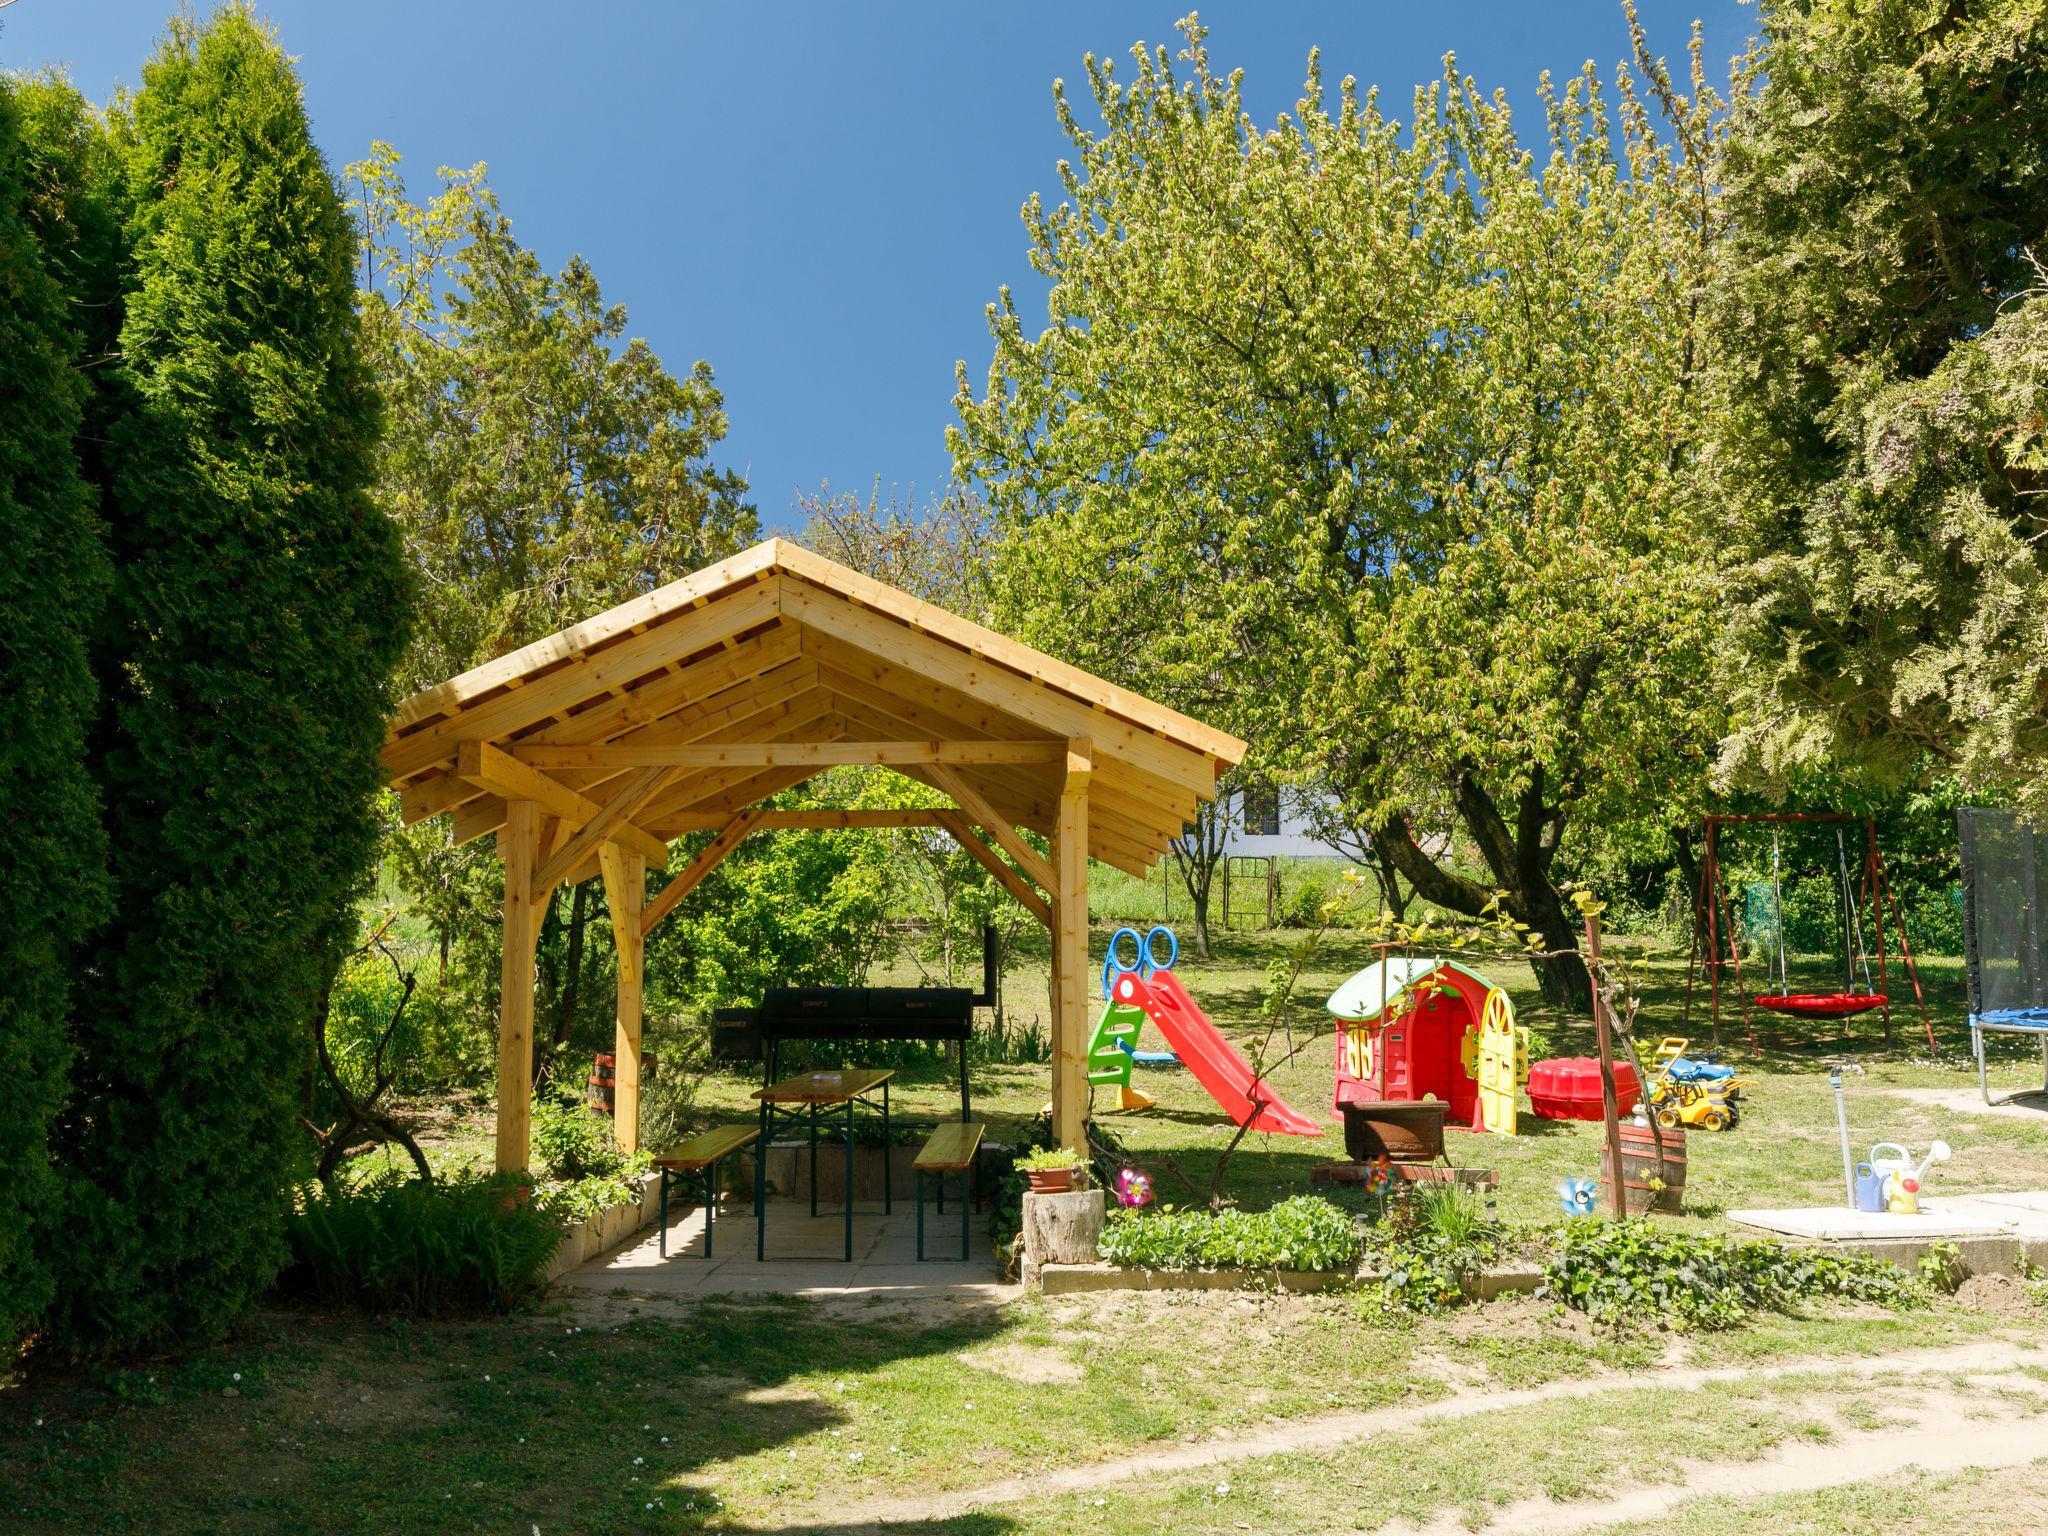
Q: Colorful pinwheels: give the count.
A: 3